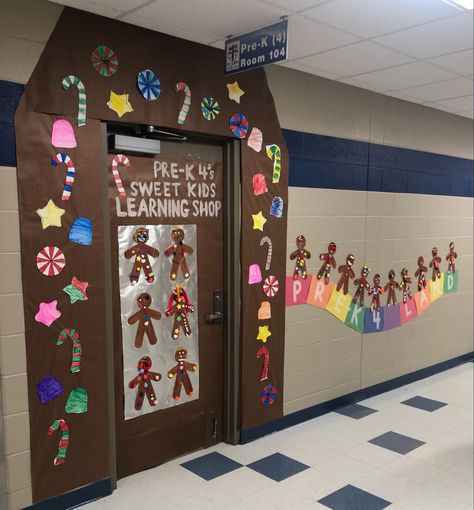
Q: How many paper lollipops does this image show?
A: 7